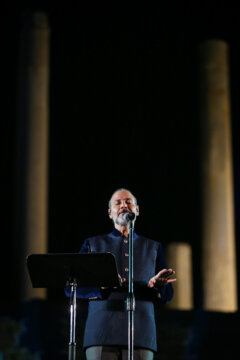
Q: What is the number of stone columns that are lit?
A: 3